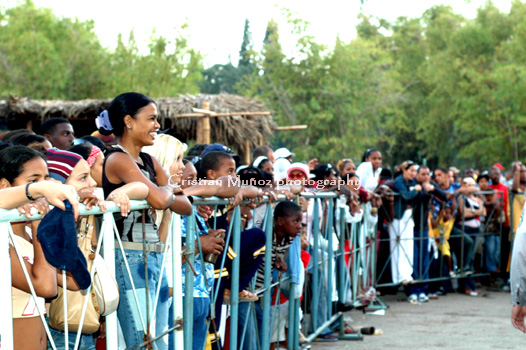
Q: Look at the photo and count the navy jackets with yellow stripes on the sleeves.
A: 1